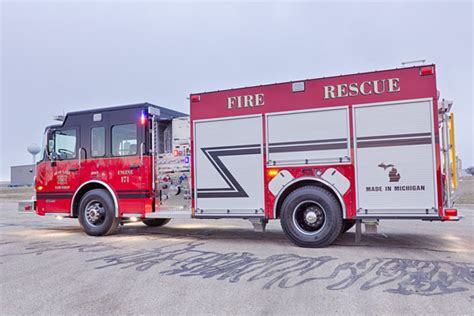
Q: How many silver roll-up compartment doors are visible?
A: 3